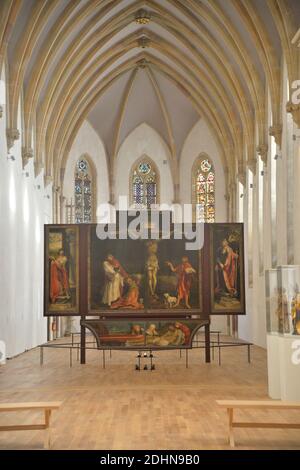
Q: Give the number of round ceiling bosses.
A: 3